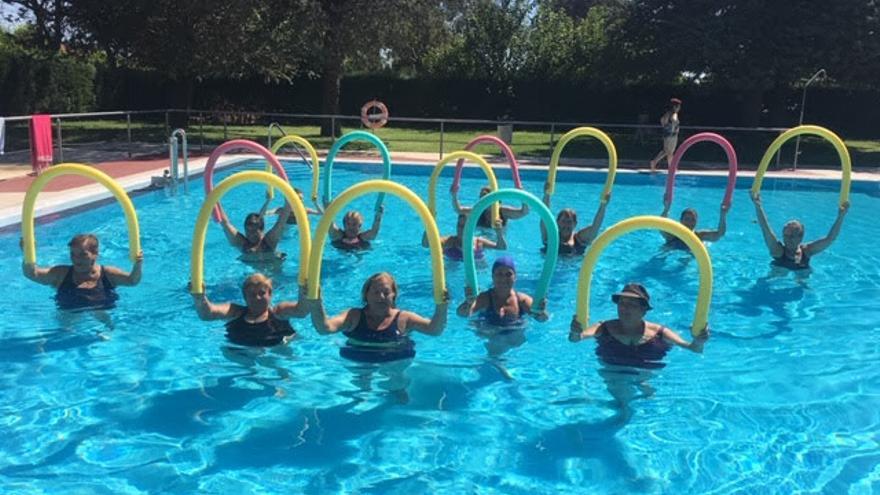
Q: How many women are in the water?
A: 13